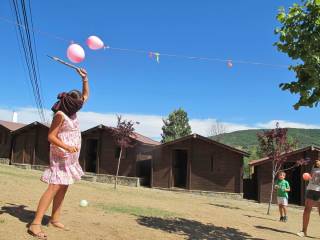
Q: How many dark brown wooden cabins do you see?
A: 5